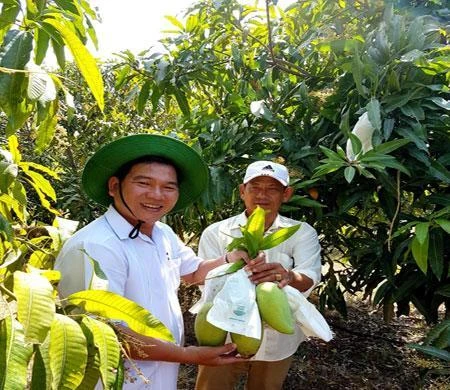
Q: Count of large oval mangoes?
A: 3